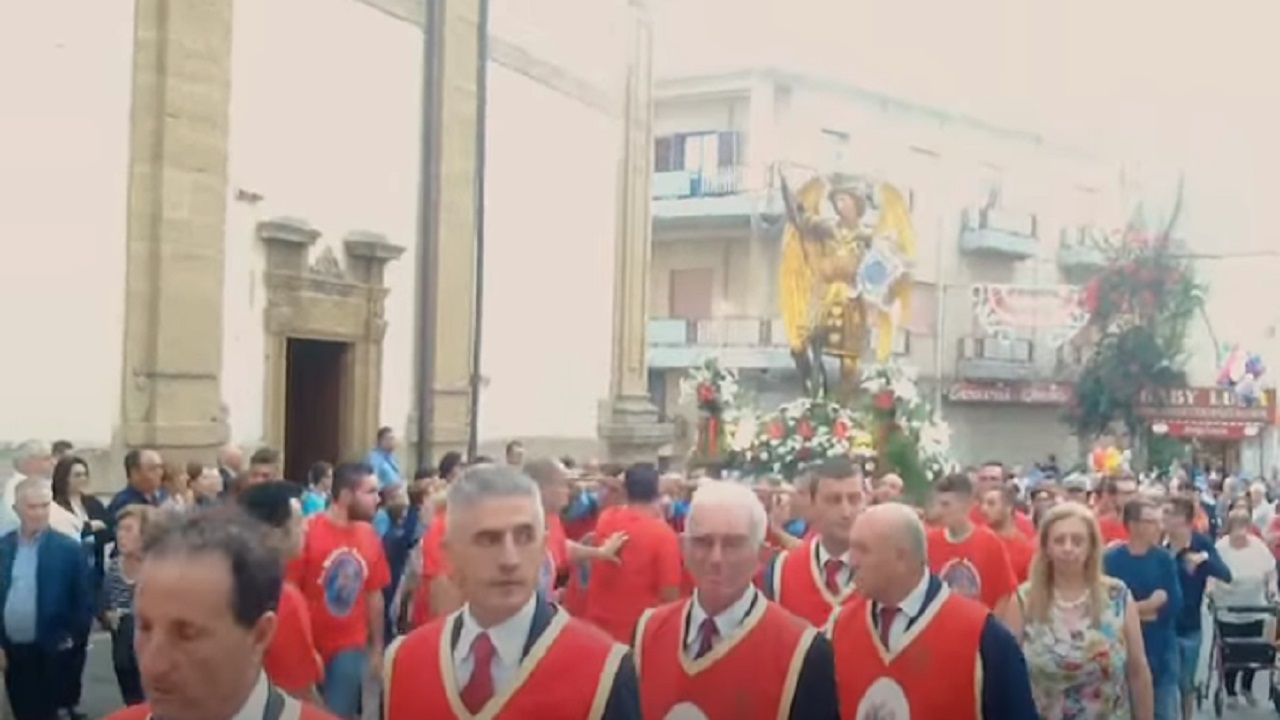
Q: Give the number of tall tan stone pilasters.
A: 3